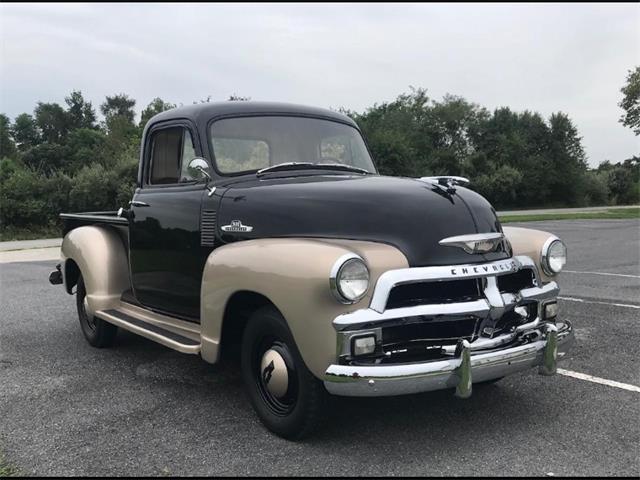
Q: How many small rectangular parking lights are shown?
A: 2